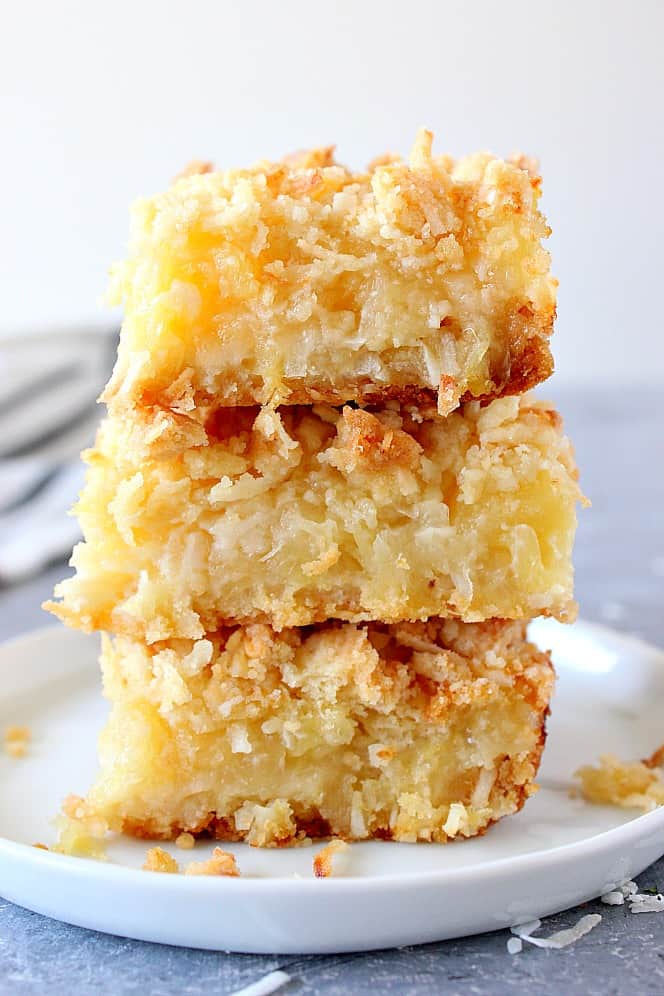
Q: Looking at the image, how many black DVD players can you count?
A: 0